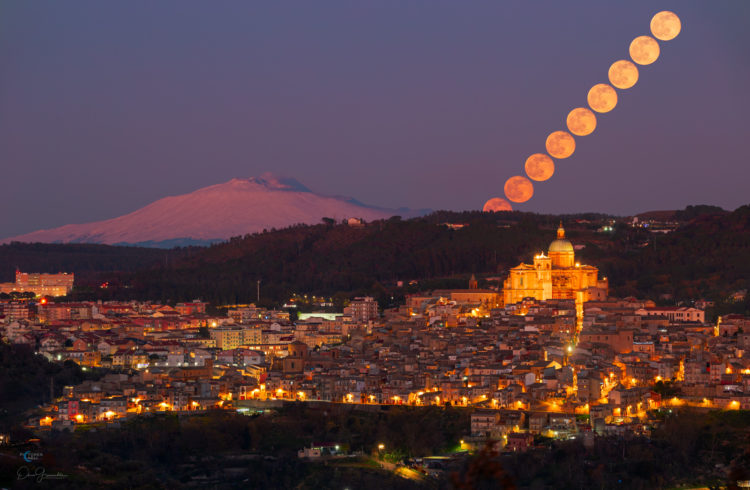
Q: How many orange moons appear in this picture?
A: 9